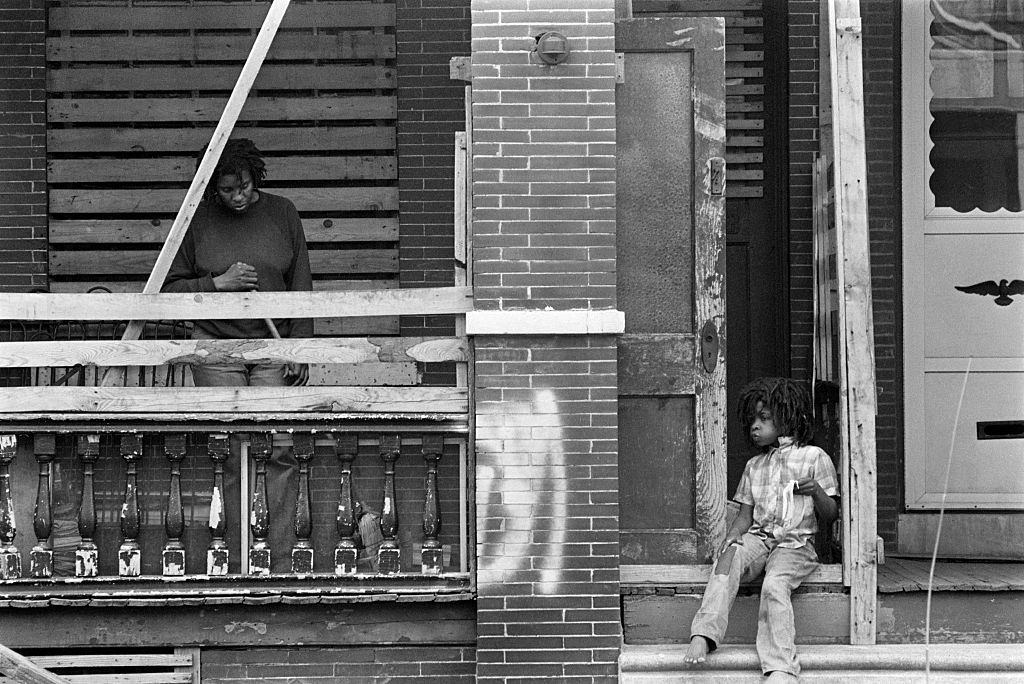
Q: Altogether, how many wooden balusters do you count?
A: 11